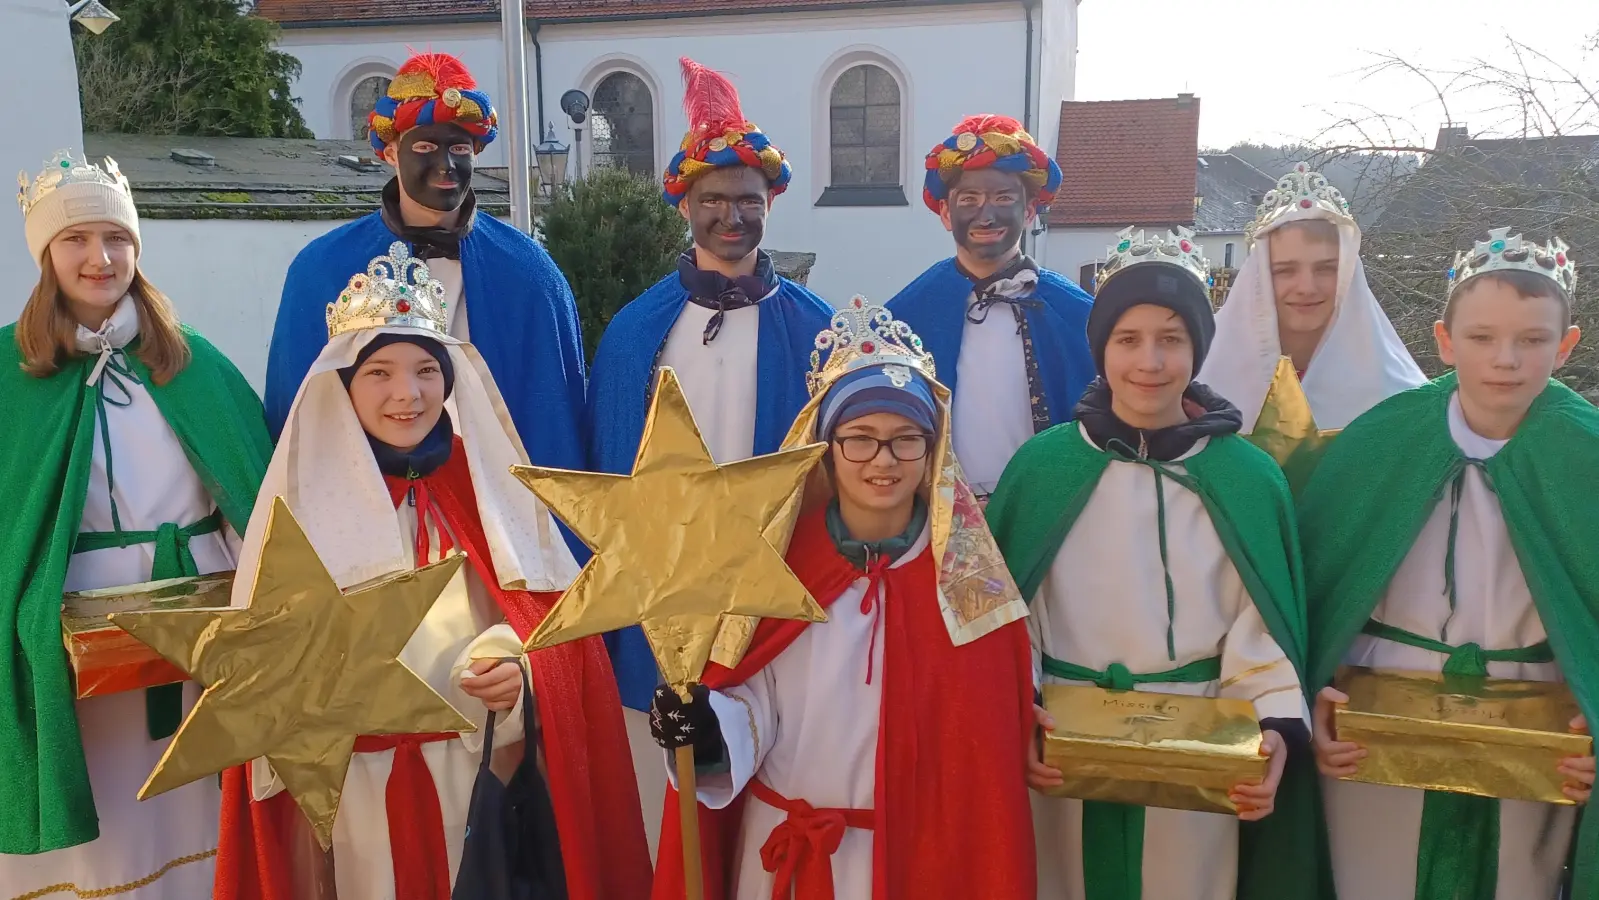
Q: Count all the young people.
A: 9